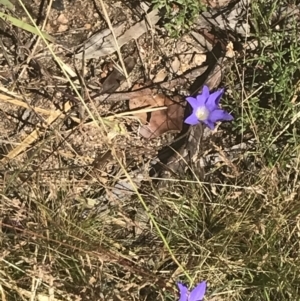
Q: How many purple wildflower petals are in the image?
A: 8